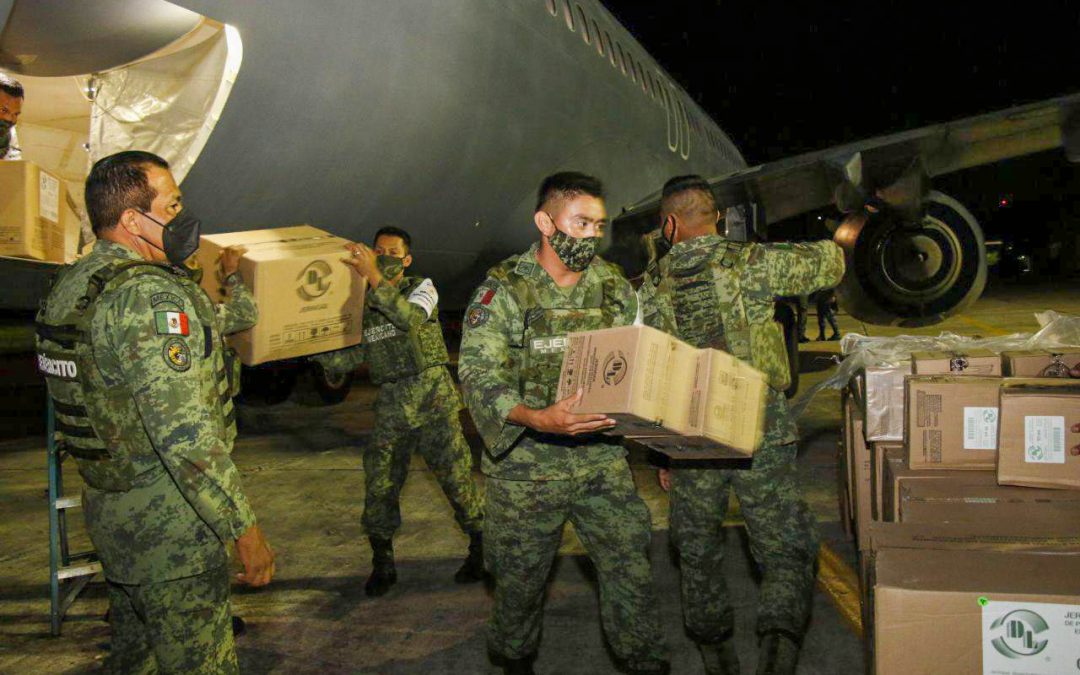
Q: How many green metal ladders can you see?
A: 1